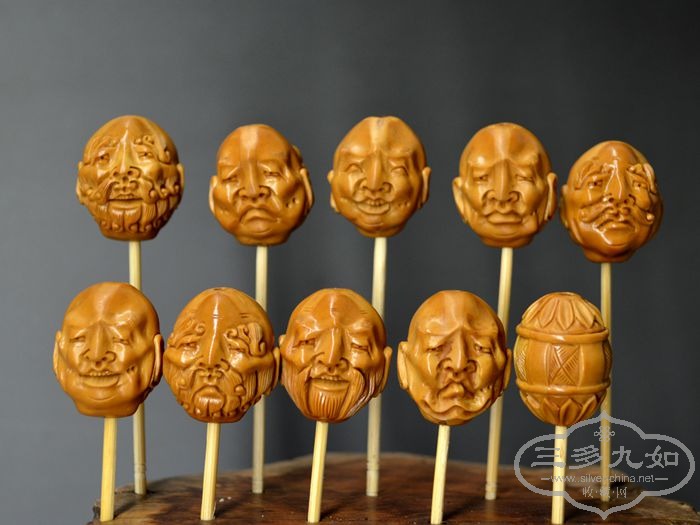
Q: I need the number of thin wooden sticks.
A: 10